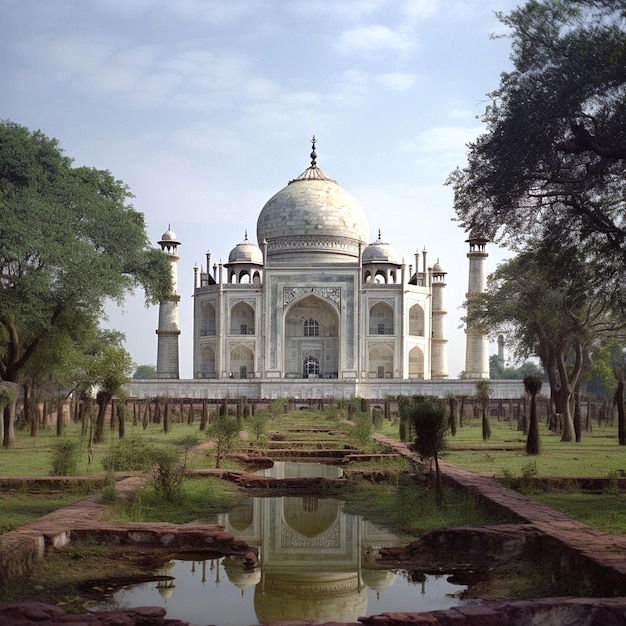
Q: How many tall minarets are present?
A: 3